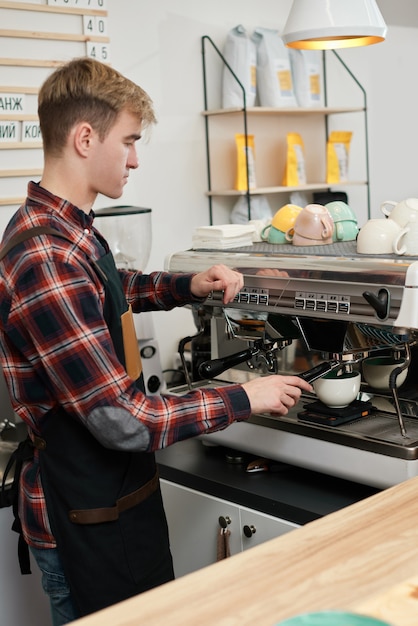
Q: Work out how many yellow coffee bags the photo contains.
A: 3